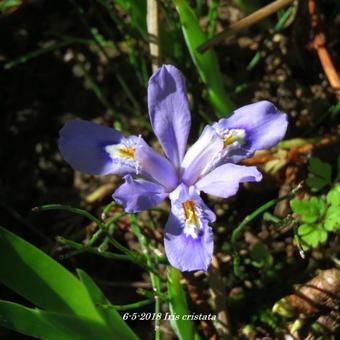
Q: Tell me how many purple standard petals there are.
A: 3